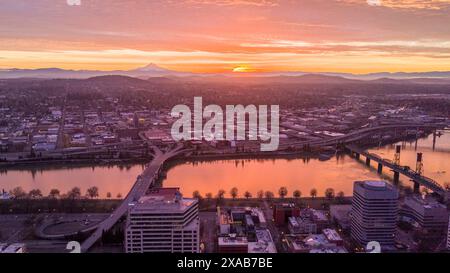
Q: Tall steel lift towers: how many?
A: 2